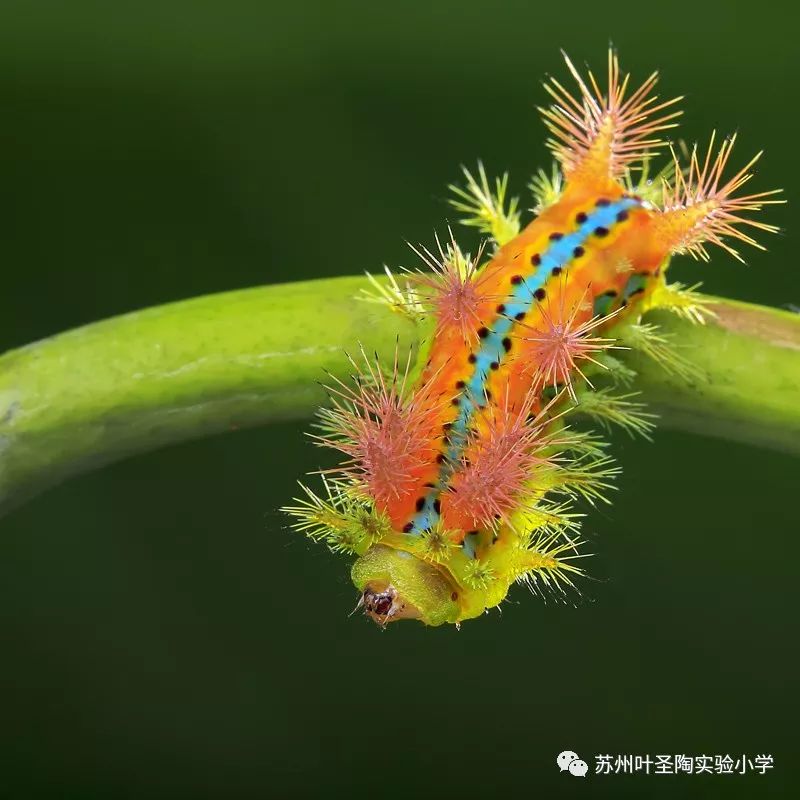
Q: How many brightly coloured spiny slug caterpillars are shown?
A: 1